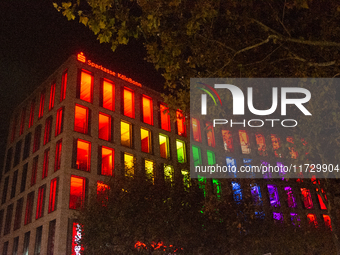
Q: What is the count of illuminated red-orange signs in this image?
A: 1